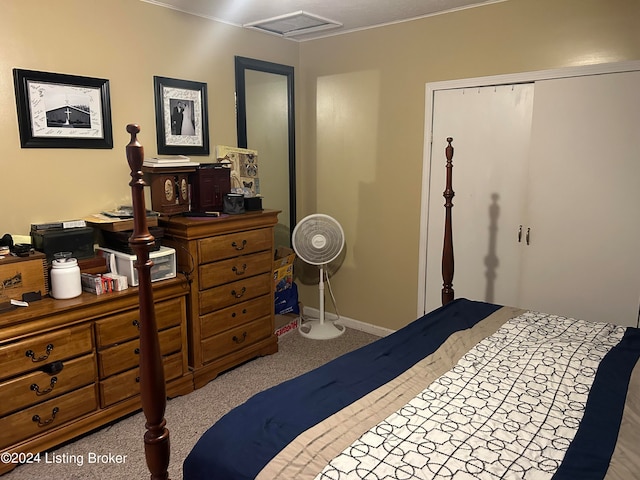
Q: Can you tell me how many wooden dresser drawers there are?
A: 11